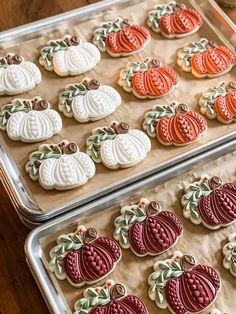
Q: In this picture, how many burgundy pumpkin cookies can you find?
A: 5